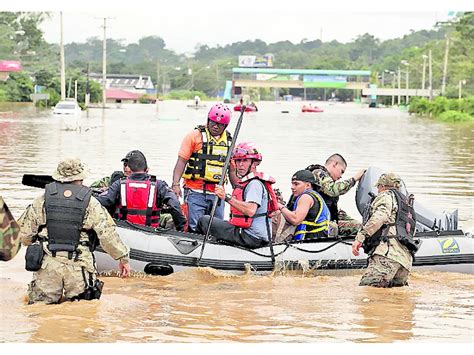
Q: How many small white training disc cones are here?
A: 0